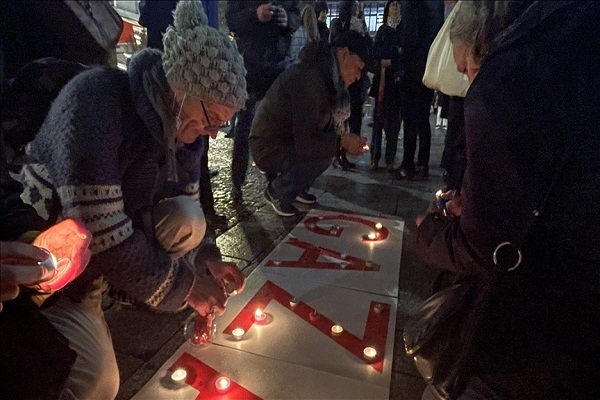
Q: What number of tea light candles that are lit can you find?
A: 8